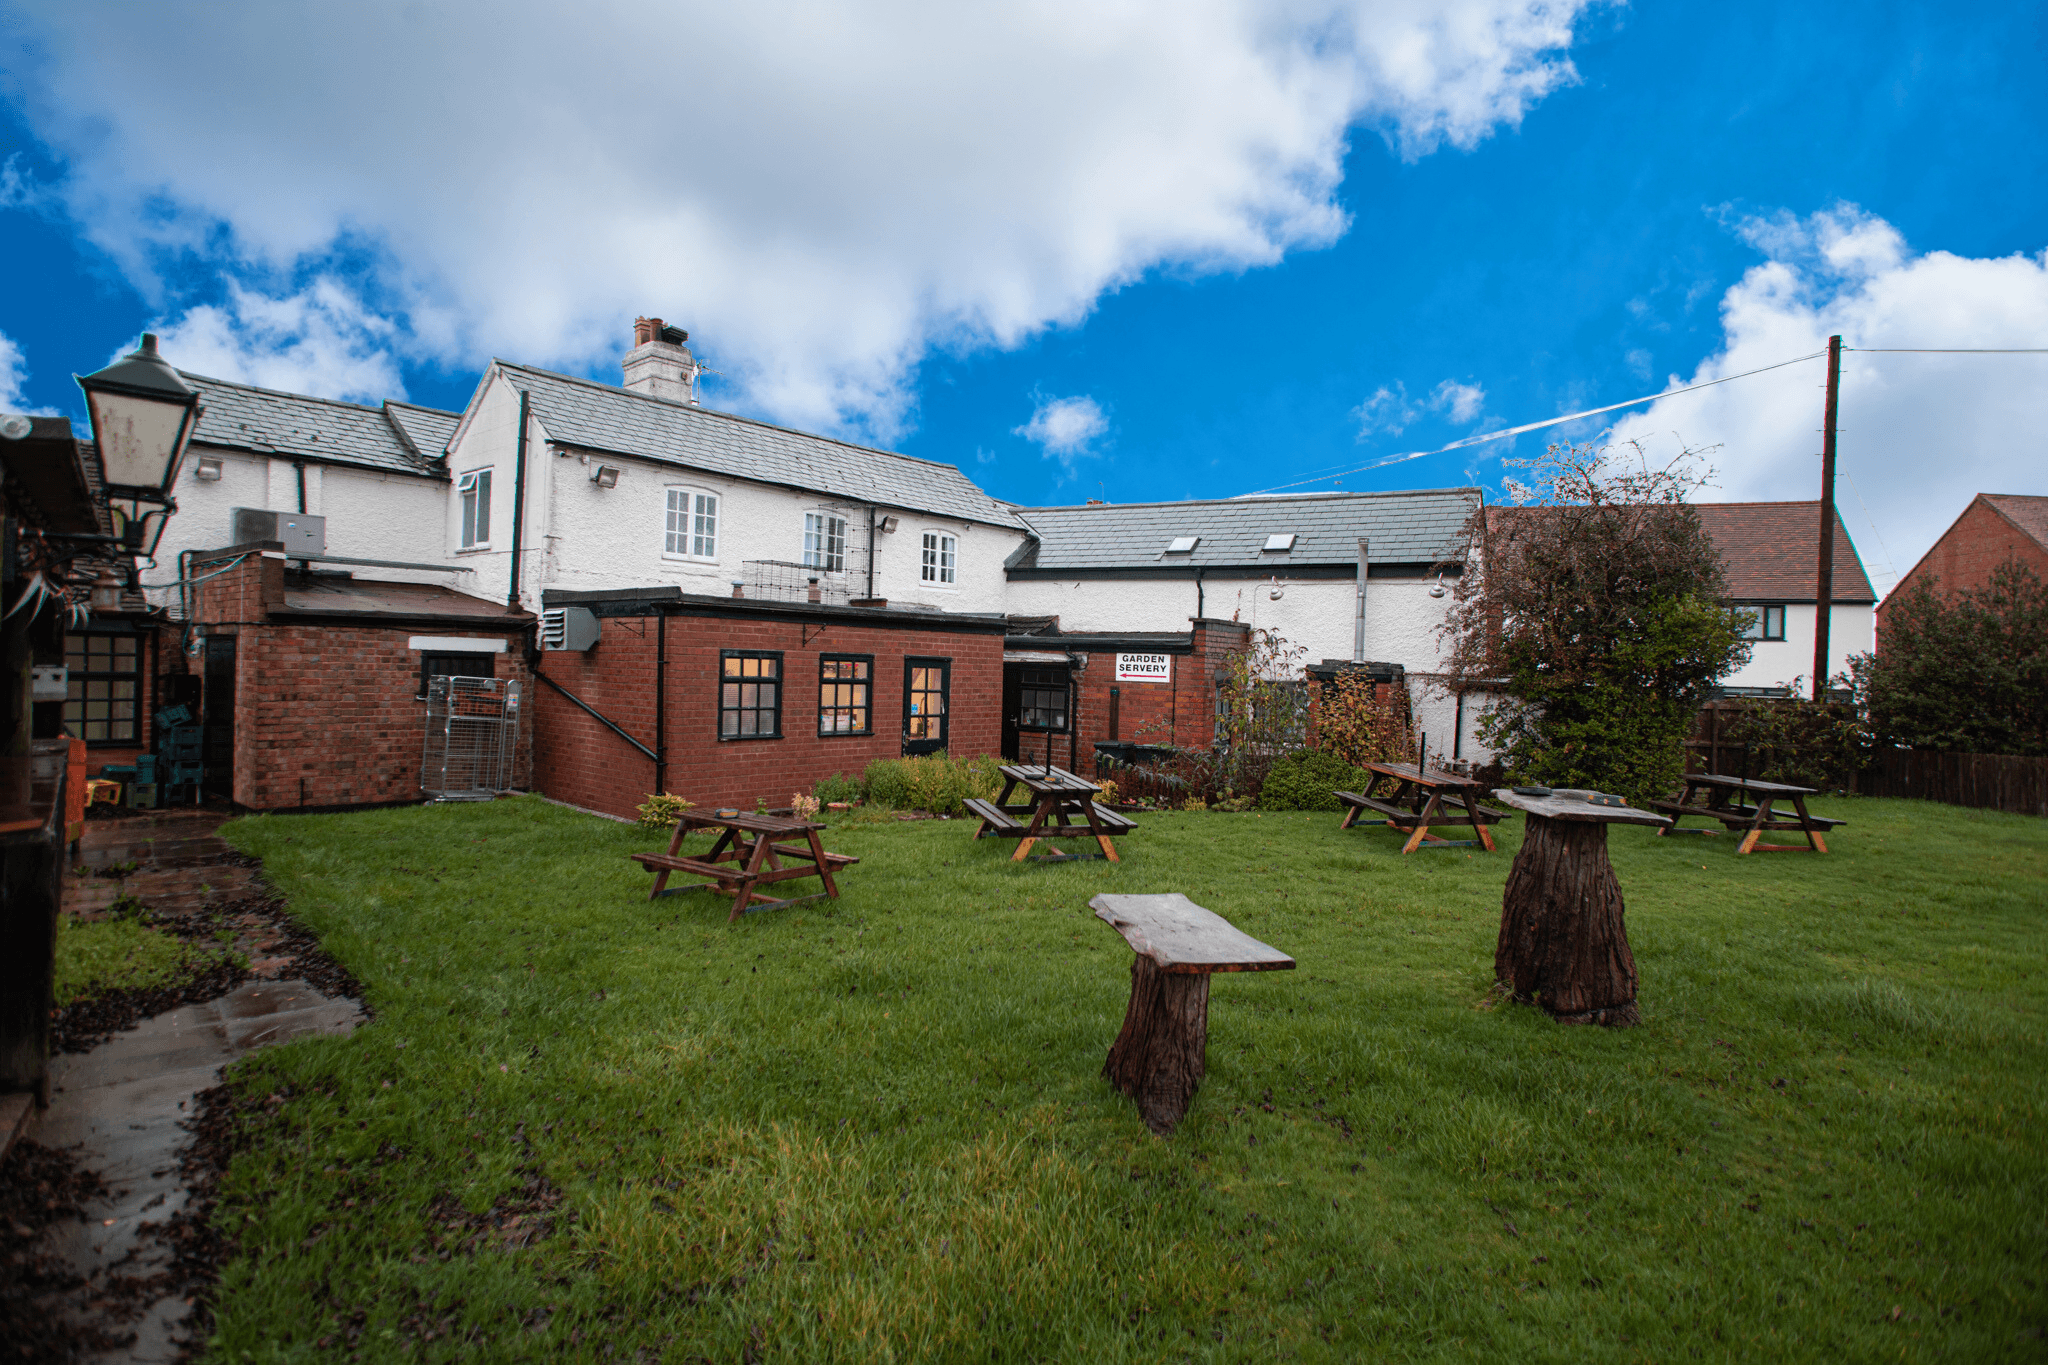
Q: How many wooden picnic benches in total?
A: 4